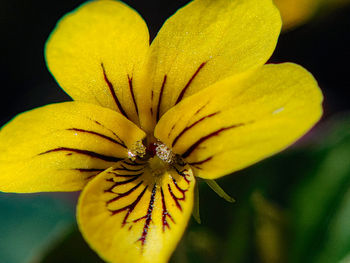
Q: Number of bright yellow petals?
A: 5